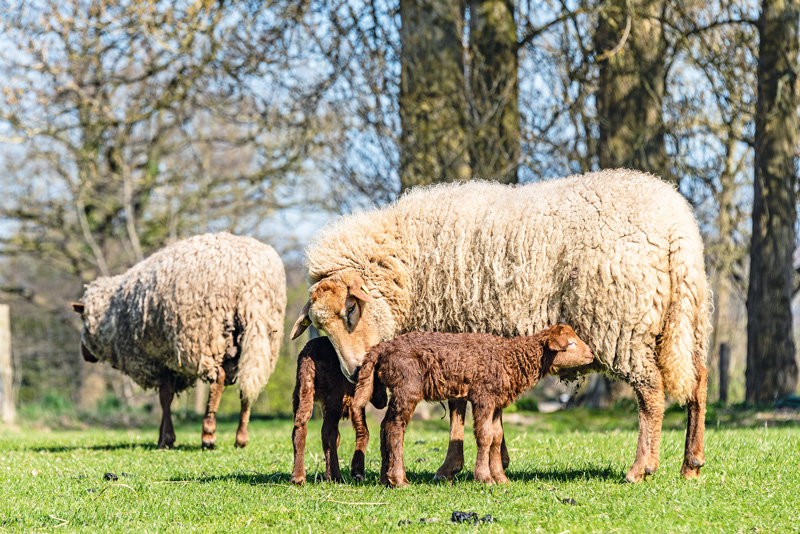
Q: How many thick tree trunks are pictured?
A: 4